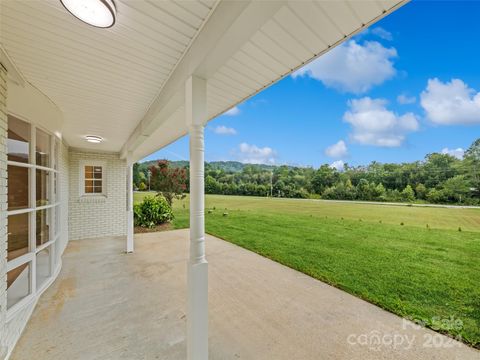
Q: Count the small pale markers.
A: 2